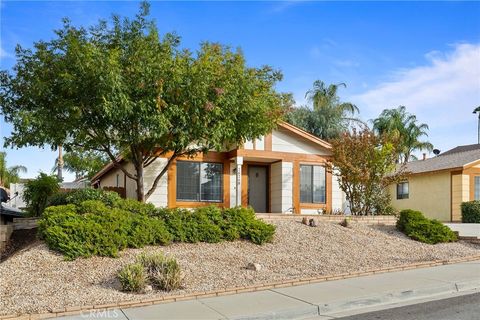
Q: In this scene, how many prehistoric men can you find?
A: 0